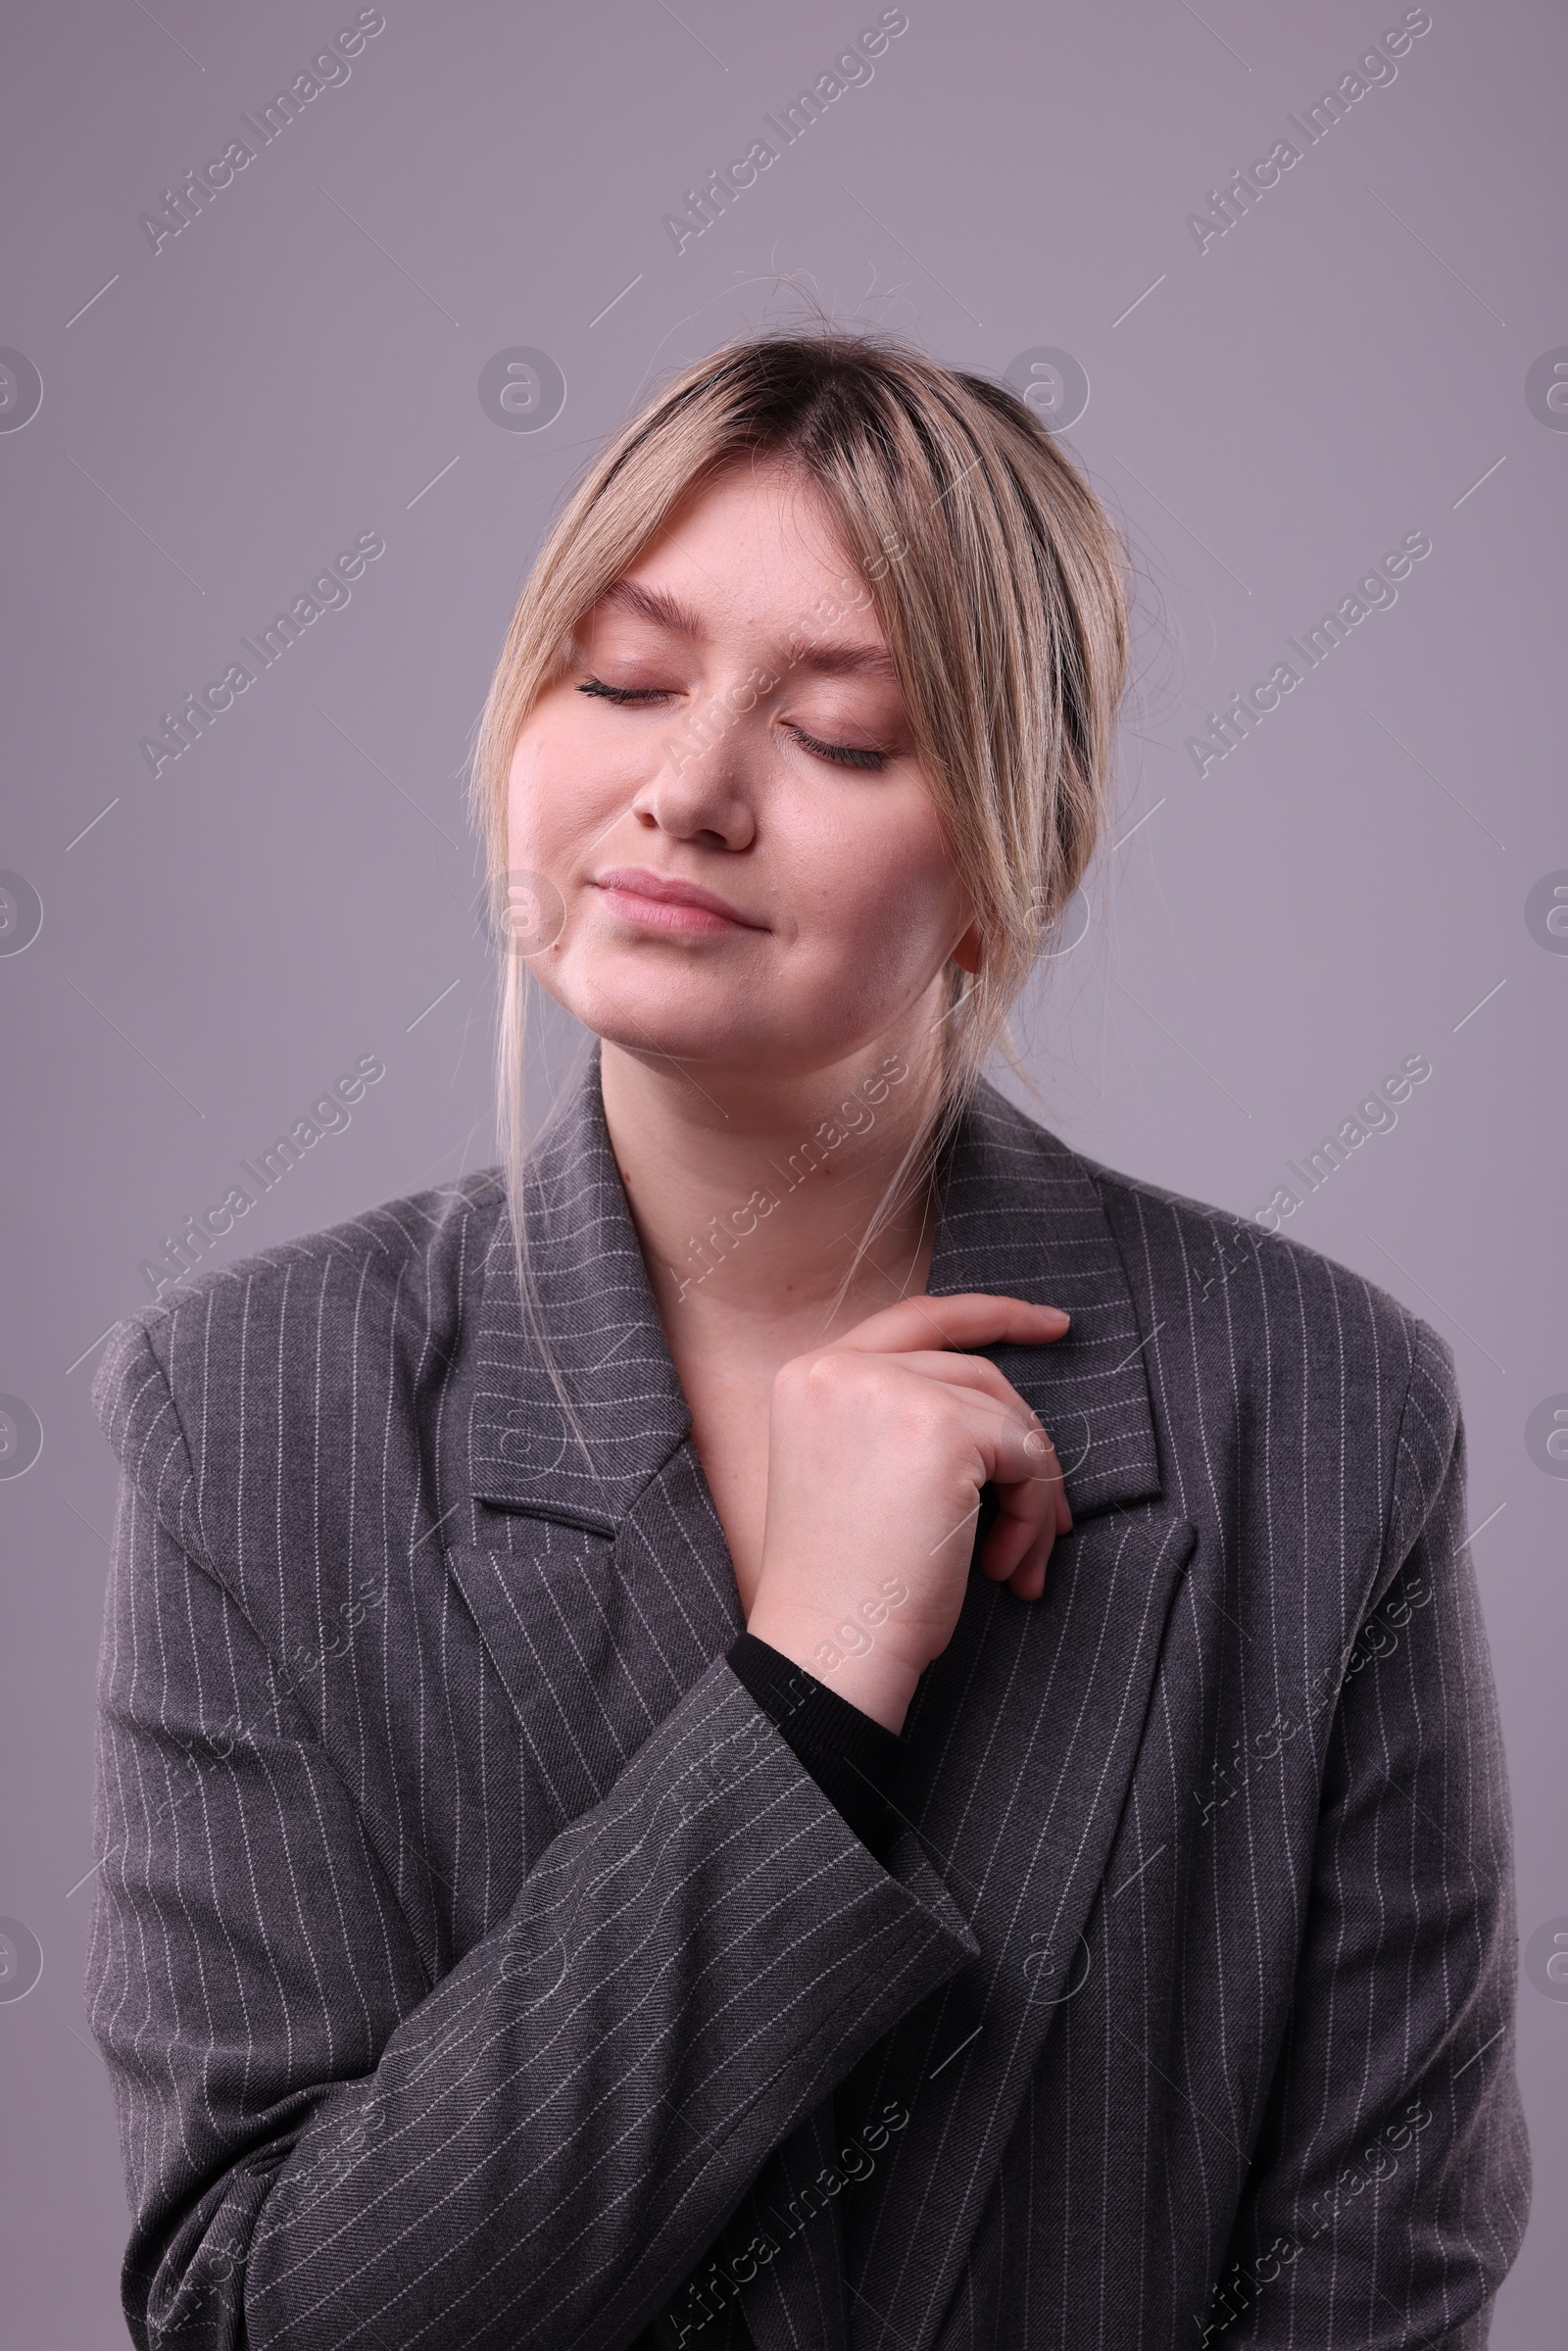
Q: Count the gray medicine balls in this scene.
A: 0